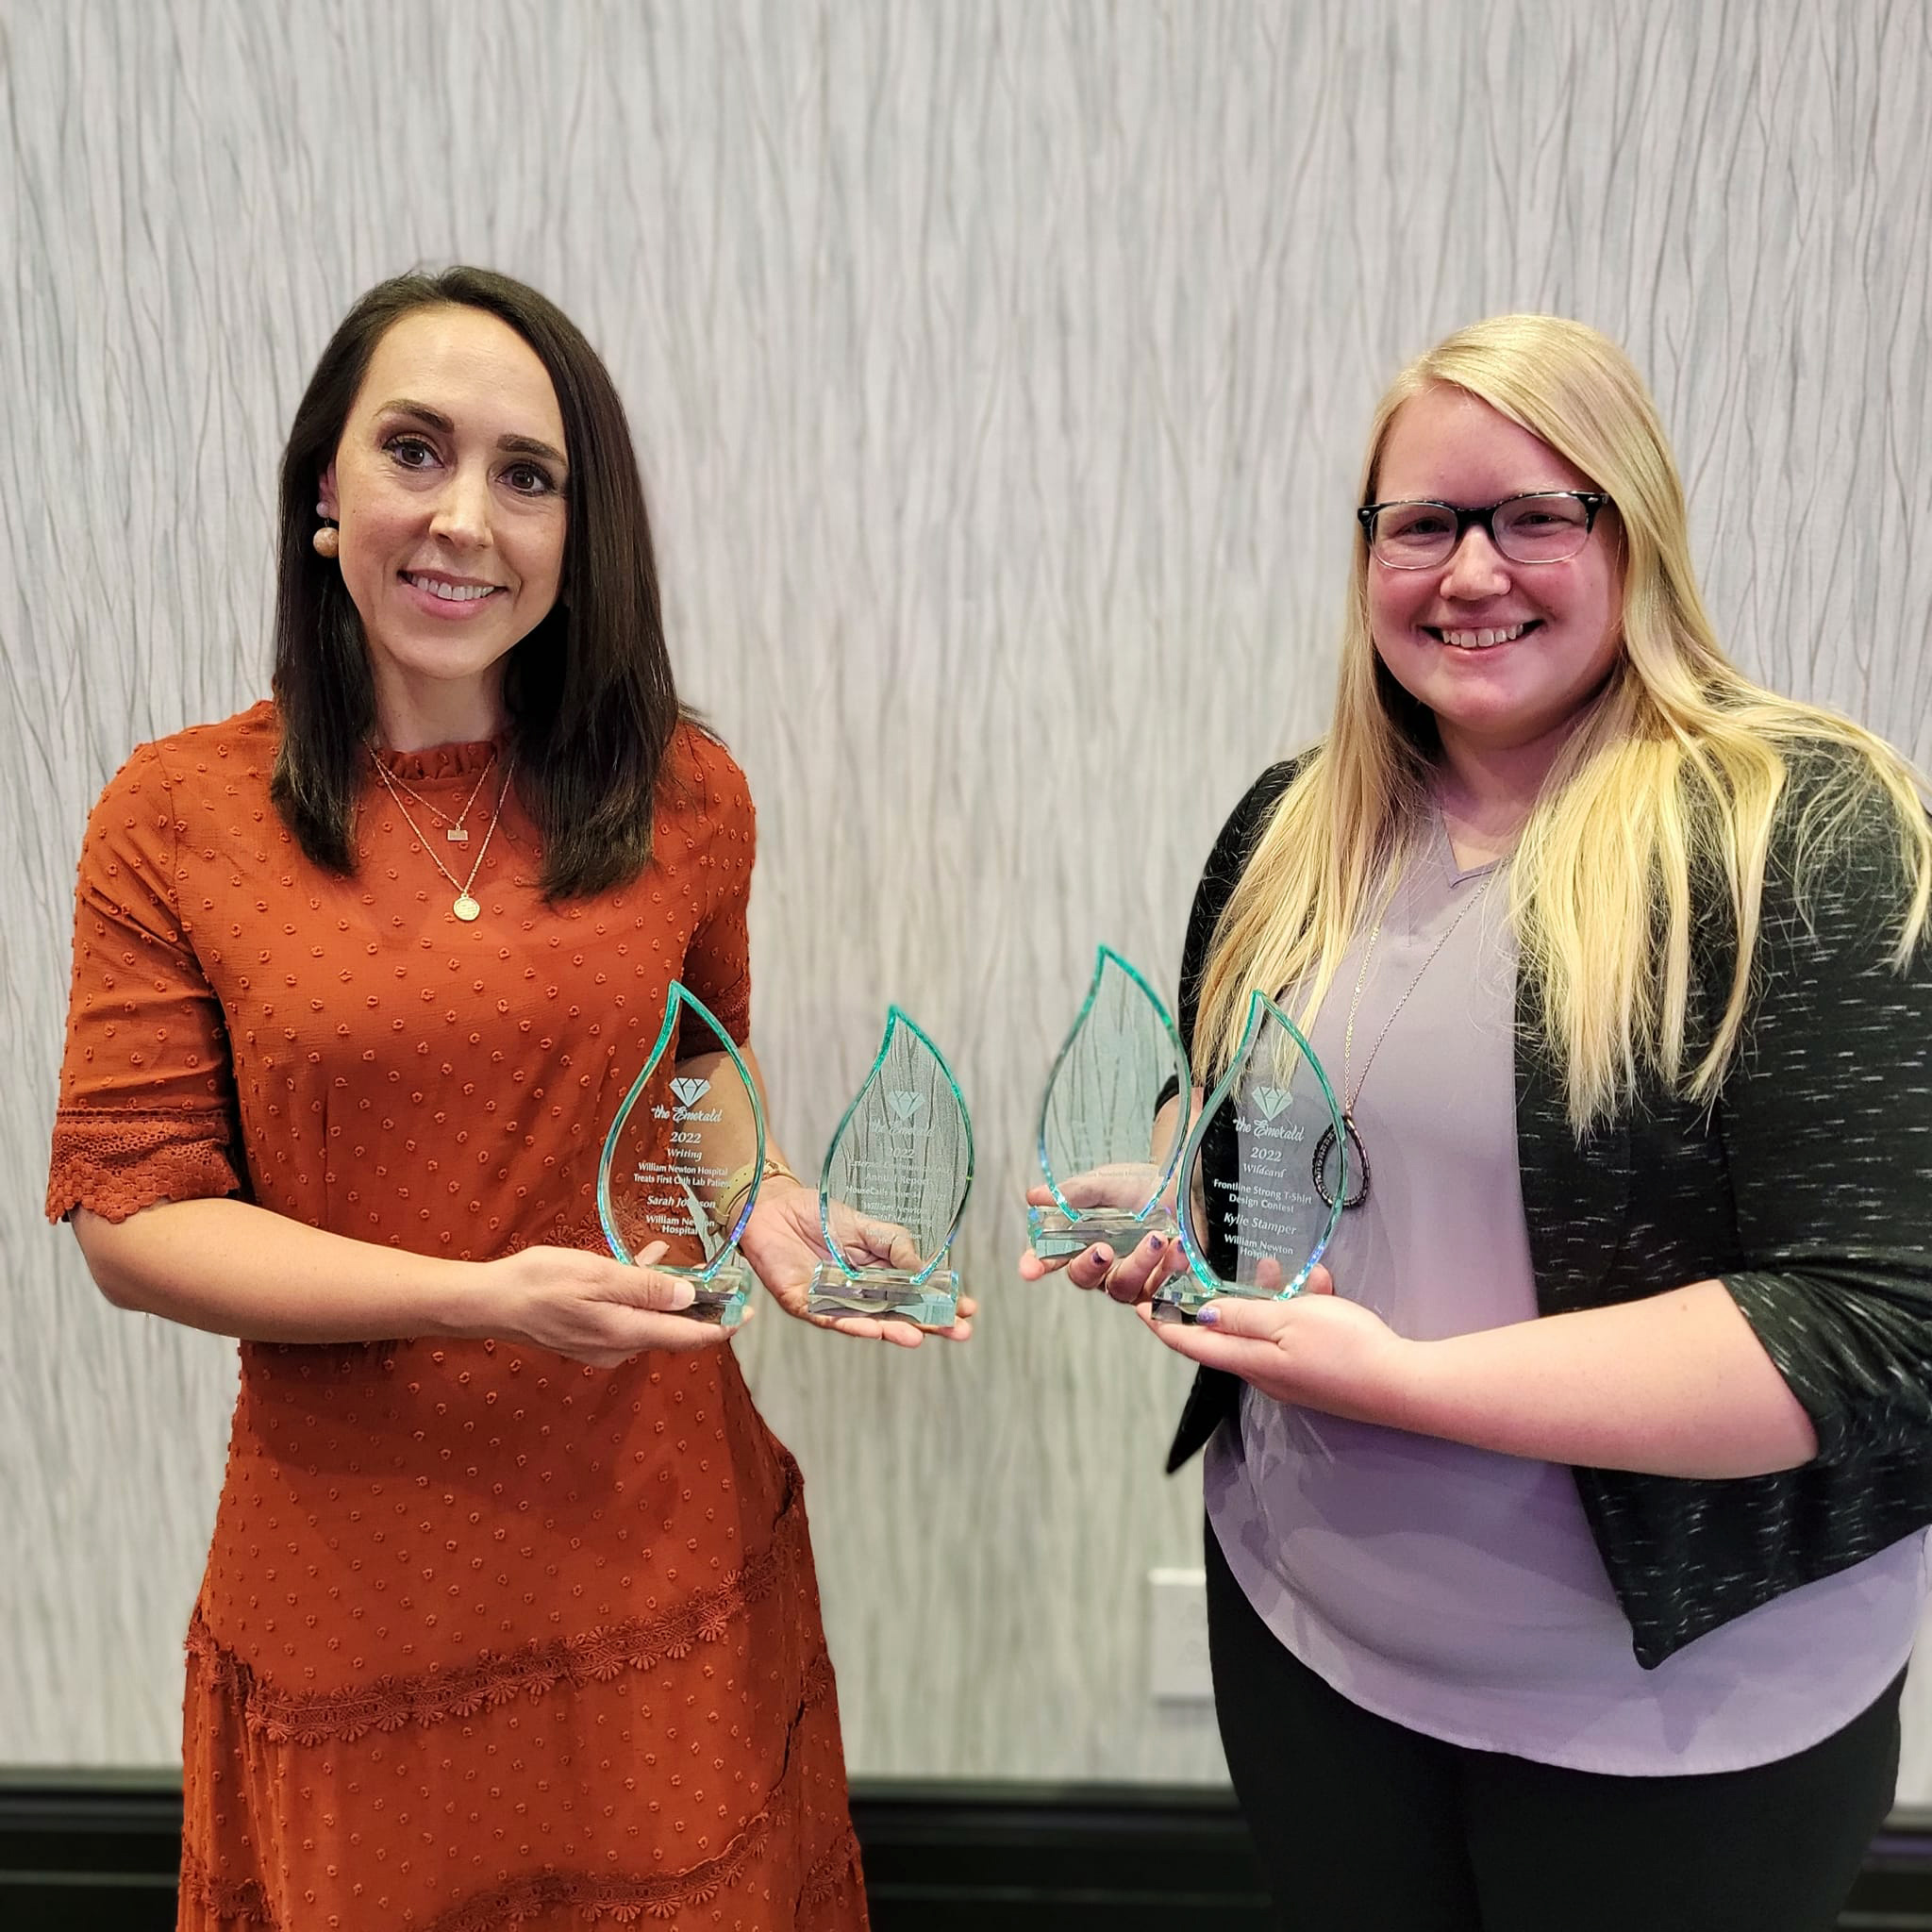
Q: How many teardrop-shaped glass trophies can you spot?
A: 4